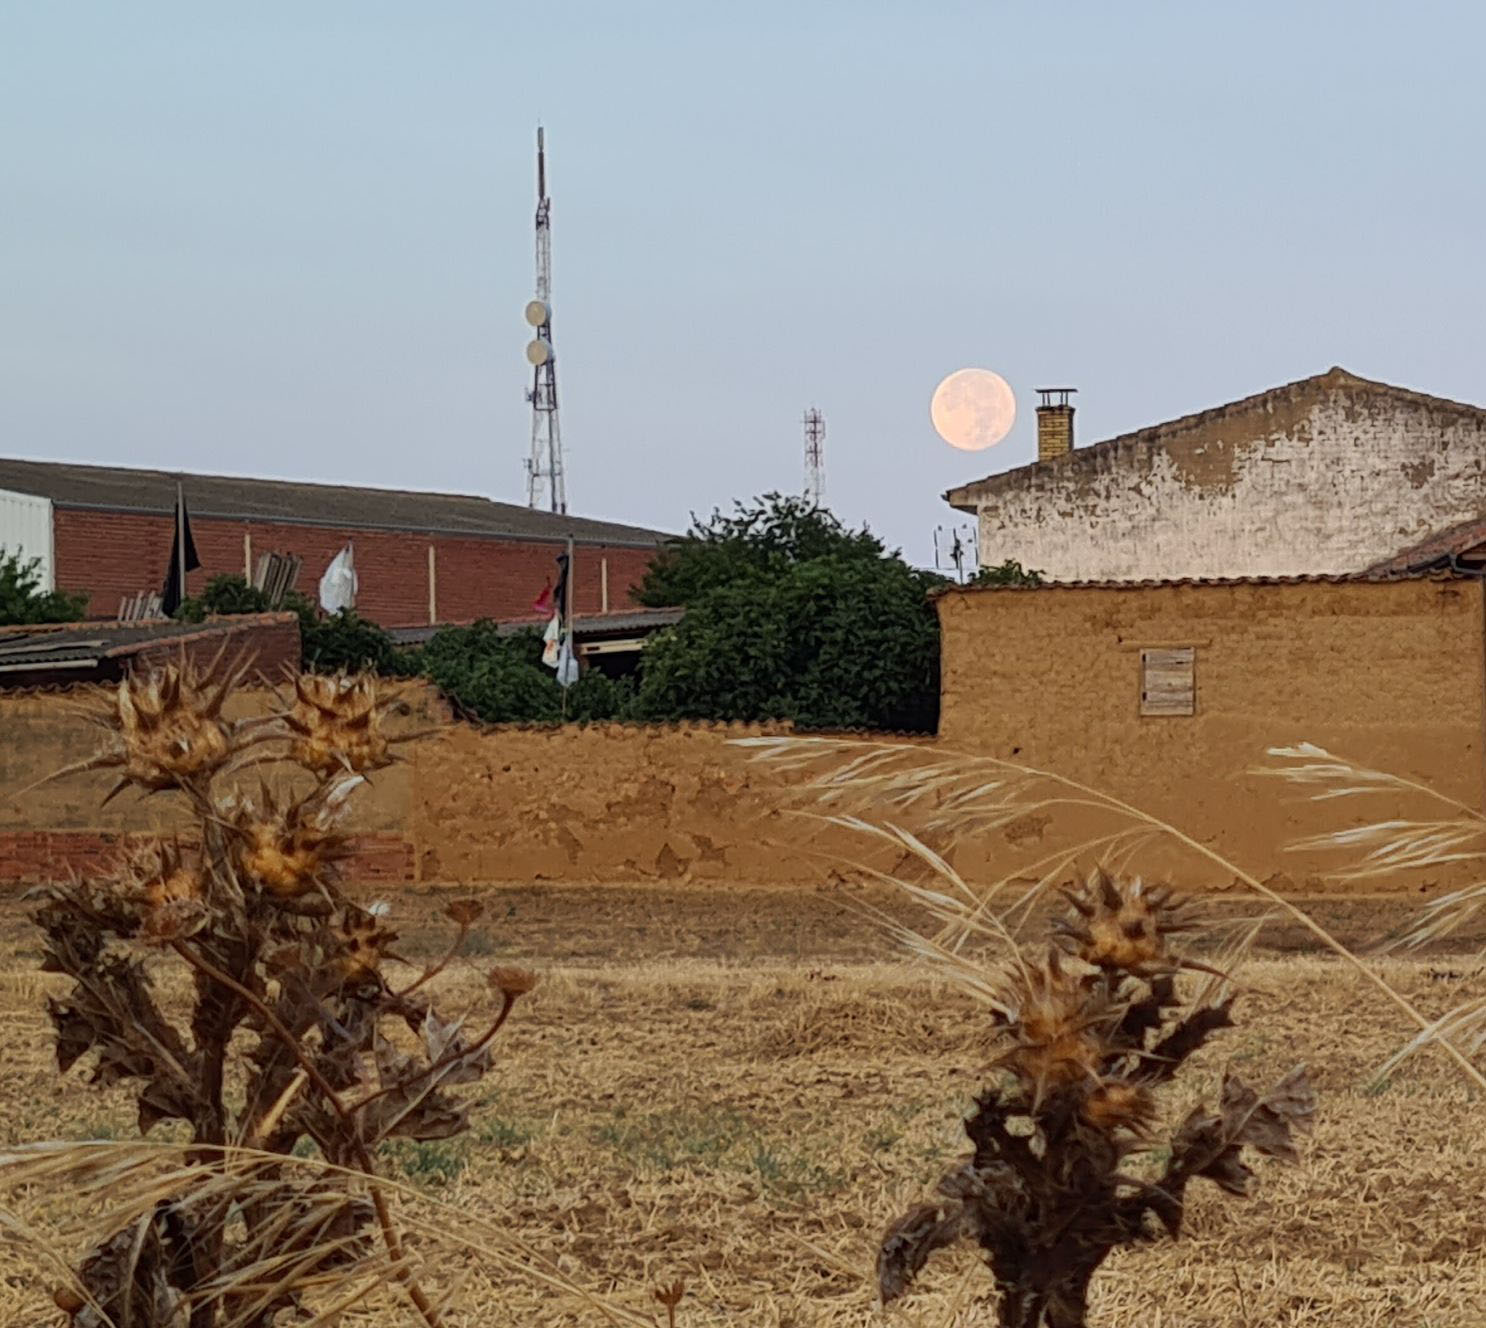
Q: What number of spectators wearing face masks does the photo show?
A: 0